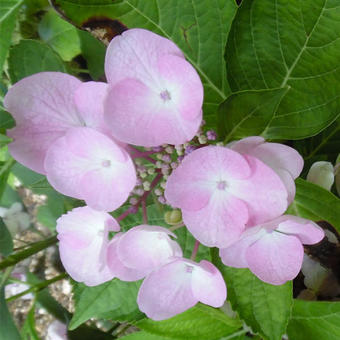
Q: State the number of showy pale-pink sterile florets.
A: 9